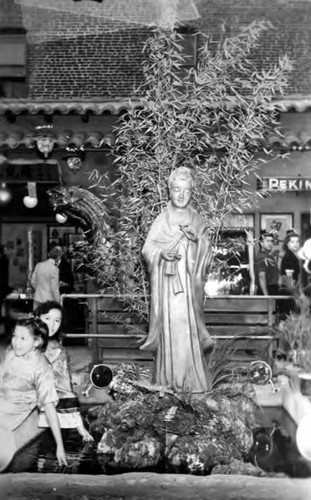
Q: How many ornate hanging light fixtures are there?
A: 2